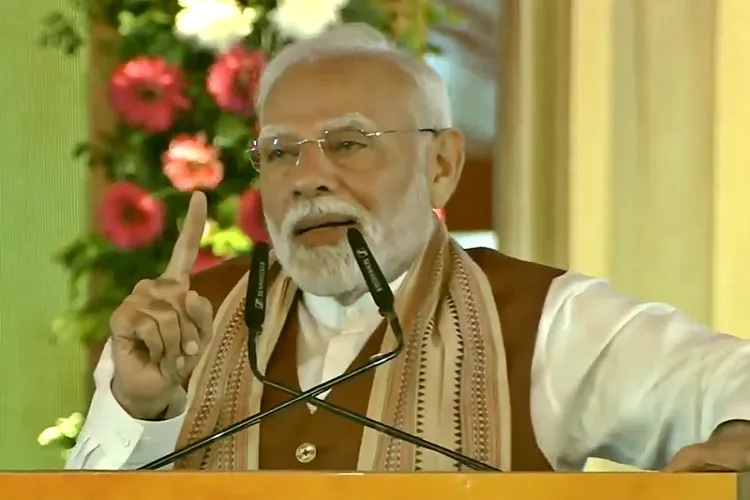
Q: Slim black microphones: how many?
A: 2